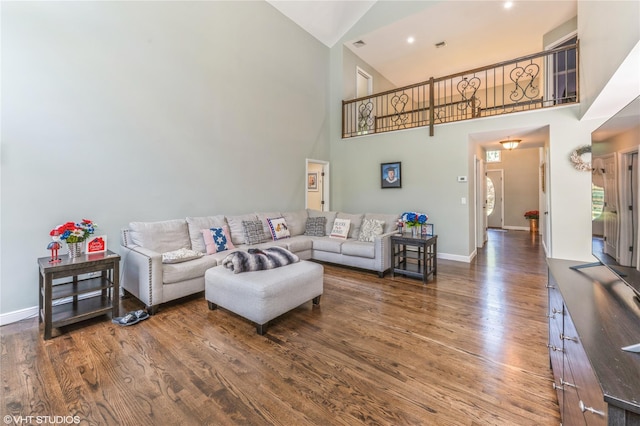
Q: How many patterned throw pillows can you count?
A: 7